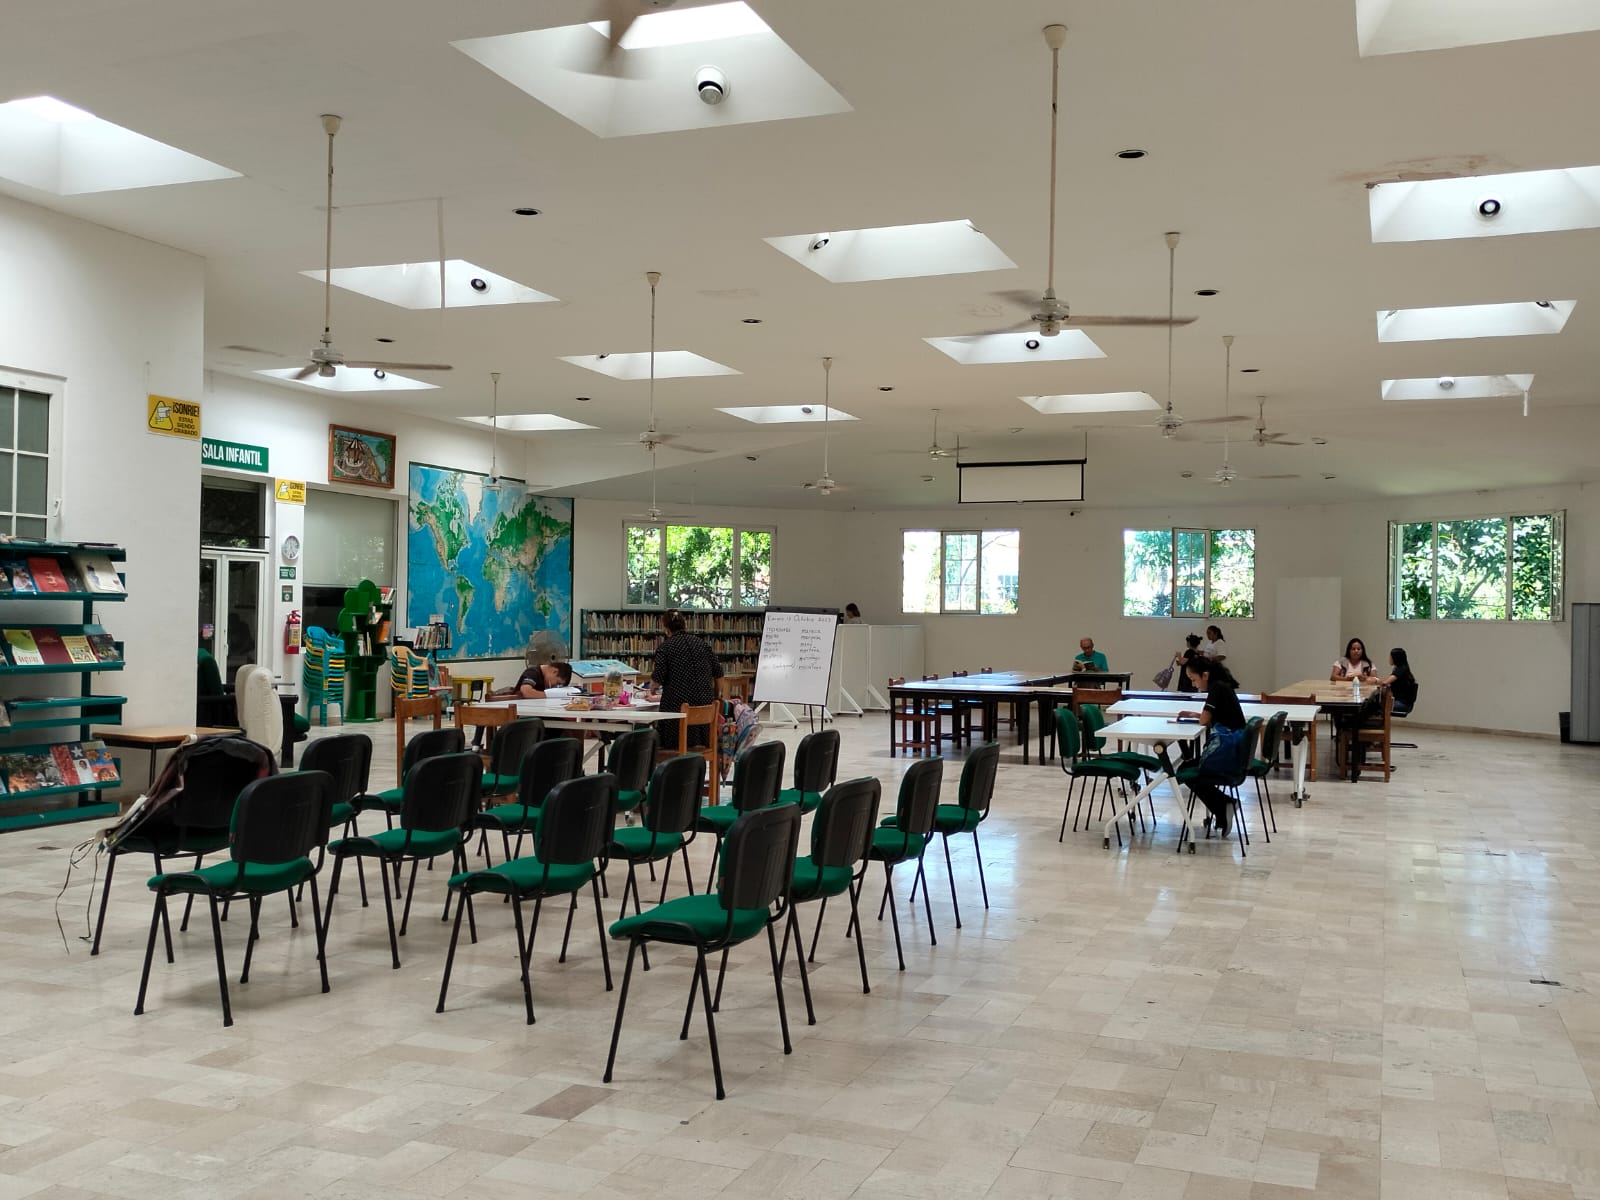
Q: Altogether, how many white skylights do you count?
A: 14